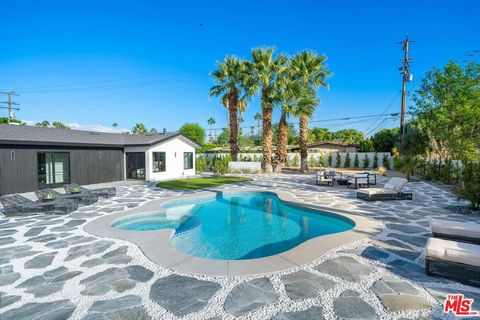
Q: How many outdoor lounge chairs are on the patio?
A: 6